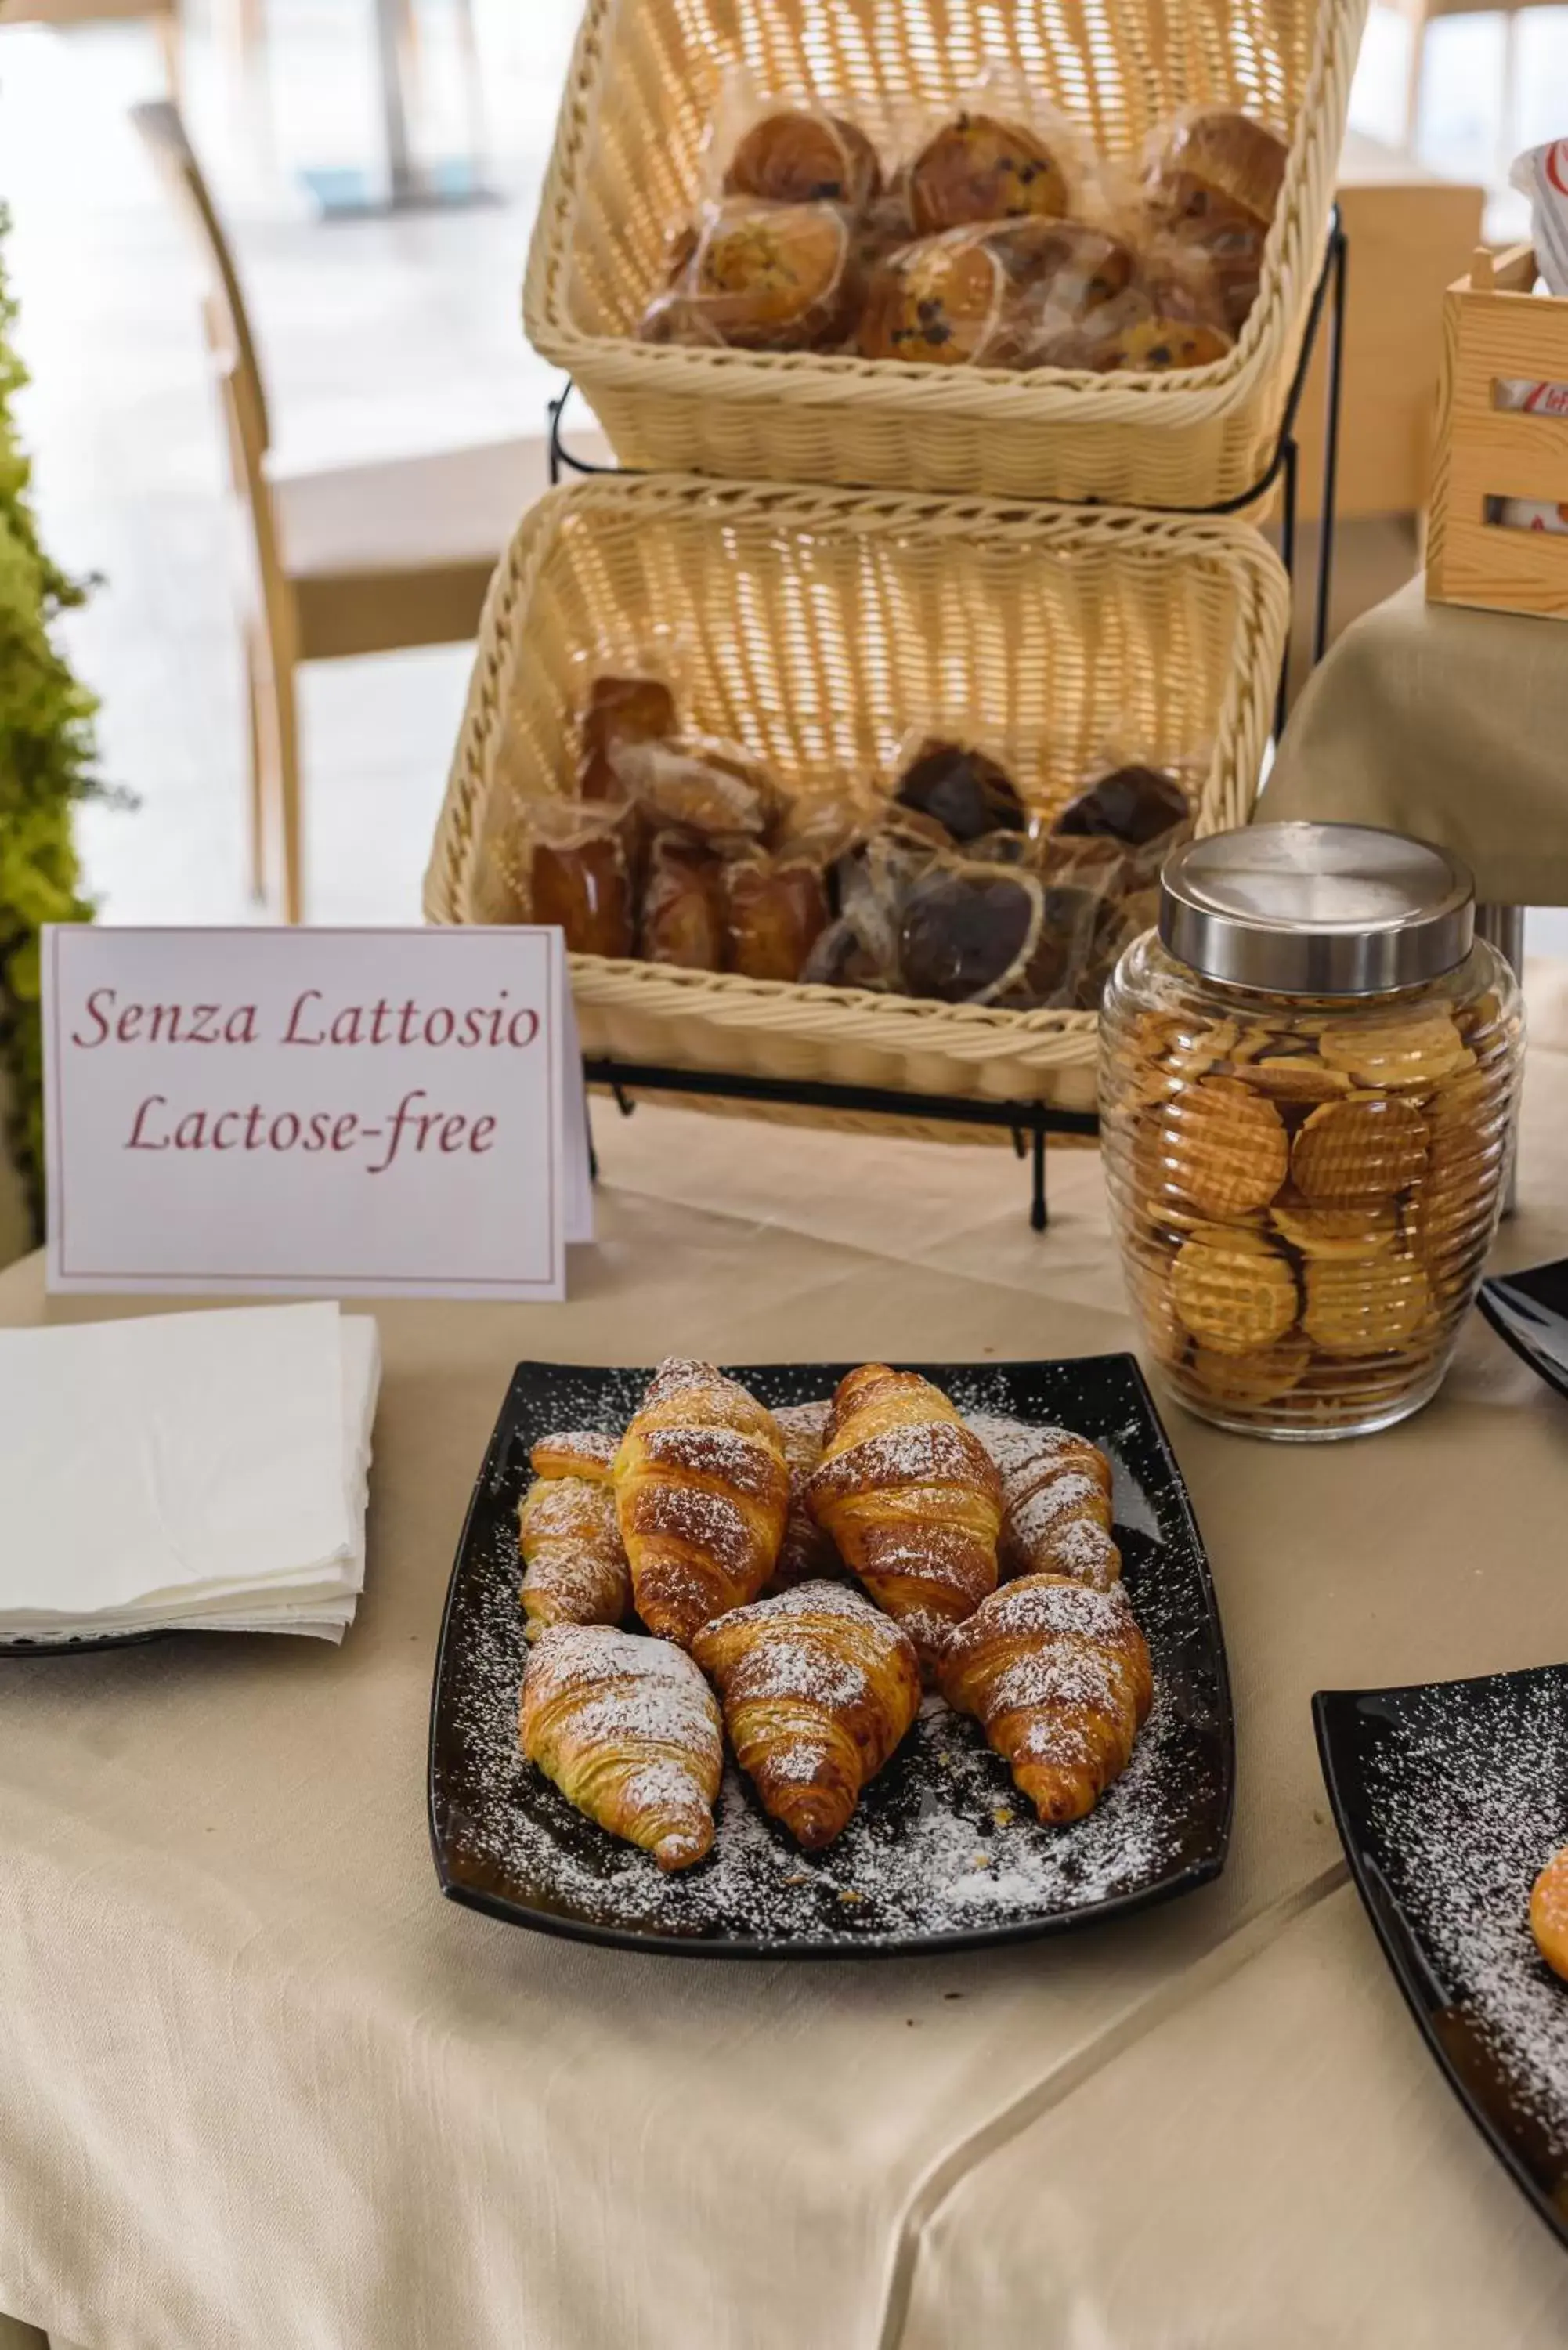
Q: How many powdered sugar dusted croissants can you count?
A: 8